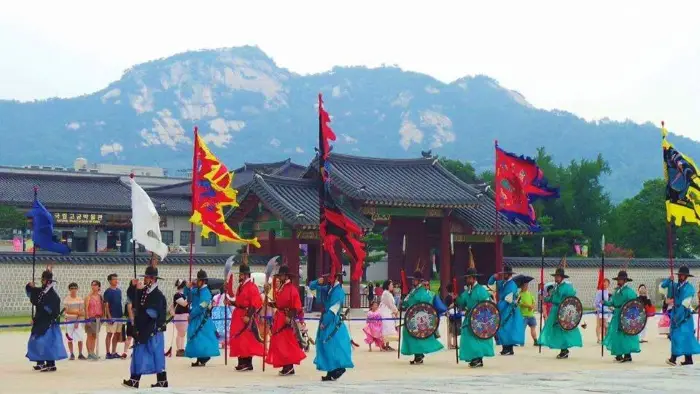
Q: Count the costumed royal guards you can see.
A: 12